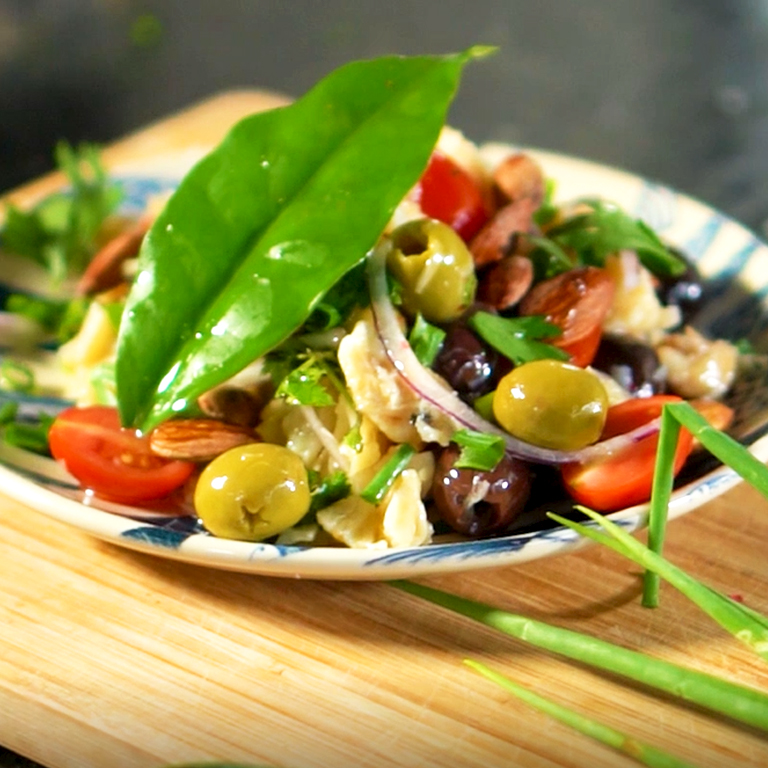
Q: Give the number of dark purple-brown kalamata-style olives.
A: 4